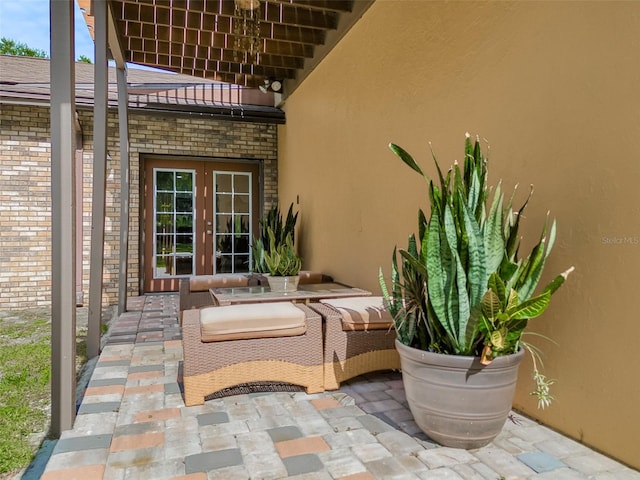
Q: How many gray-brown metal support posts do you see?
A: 3